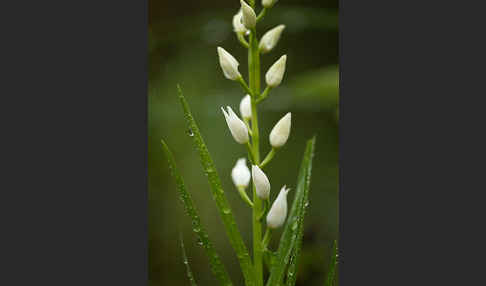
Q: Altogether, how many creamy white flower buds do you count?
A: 12